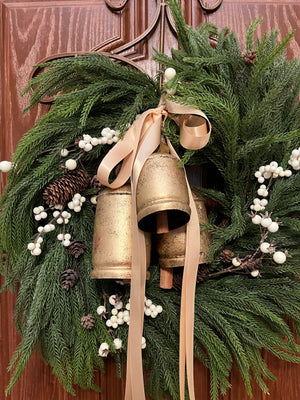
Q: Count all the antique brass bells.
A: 3